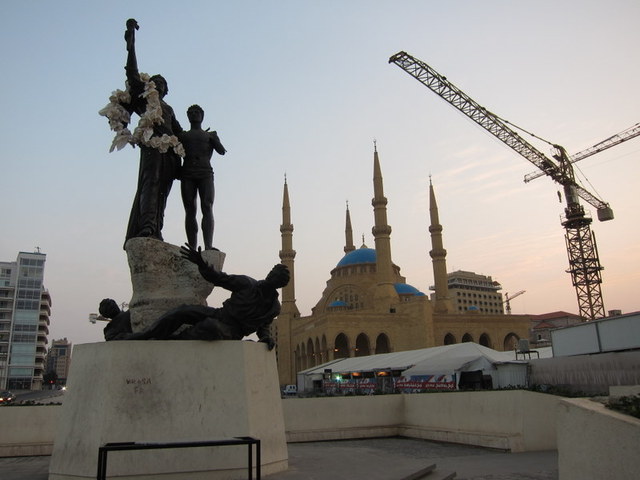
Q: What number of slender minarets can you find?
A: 4